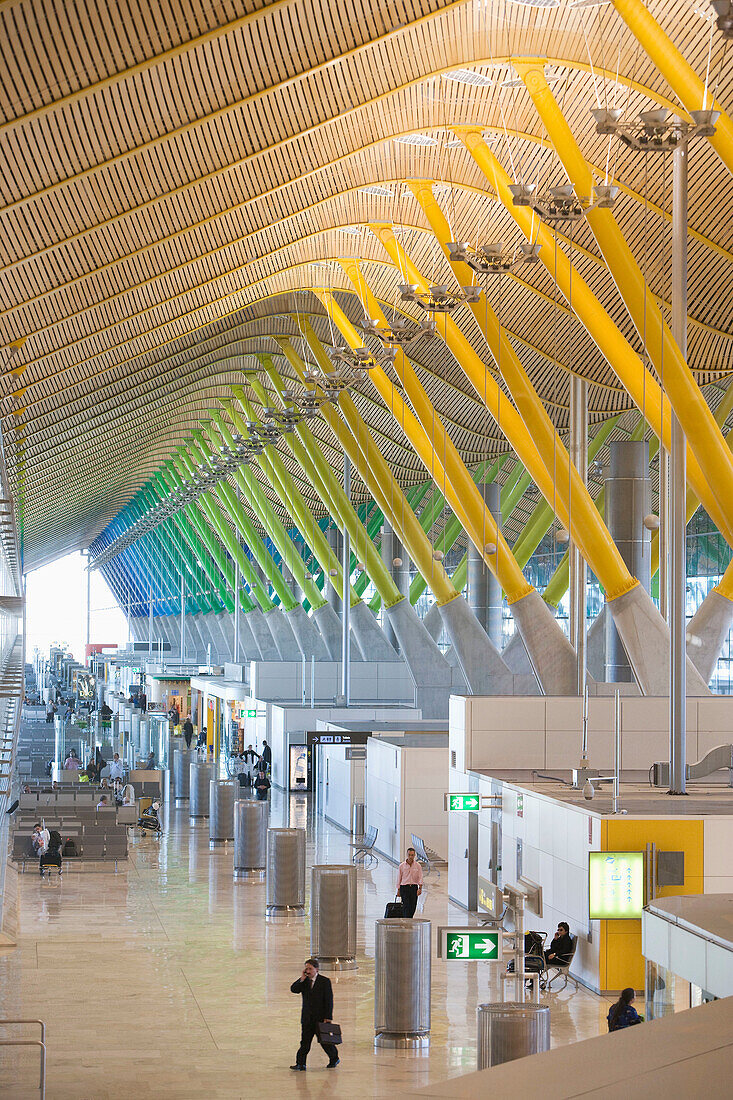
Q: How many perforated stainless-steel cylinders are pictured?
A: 8